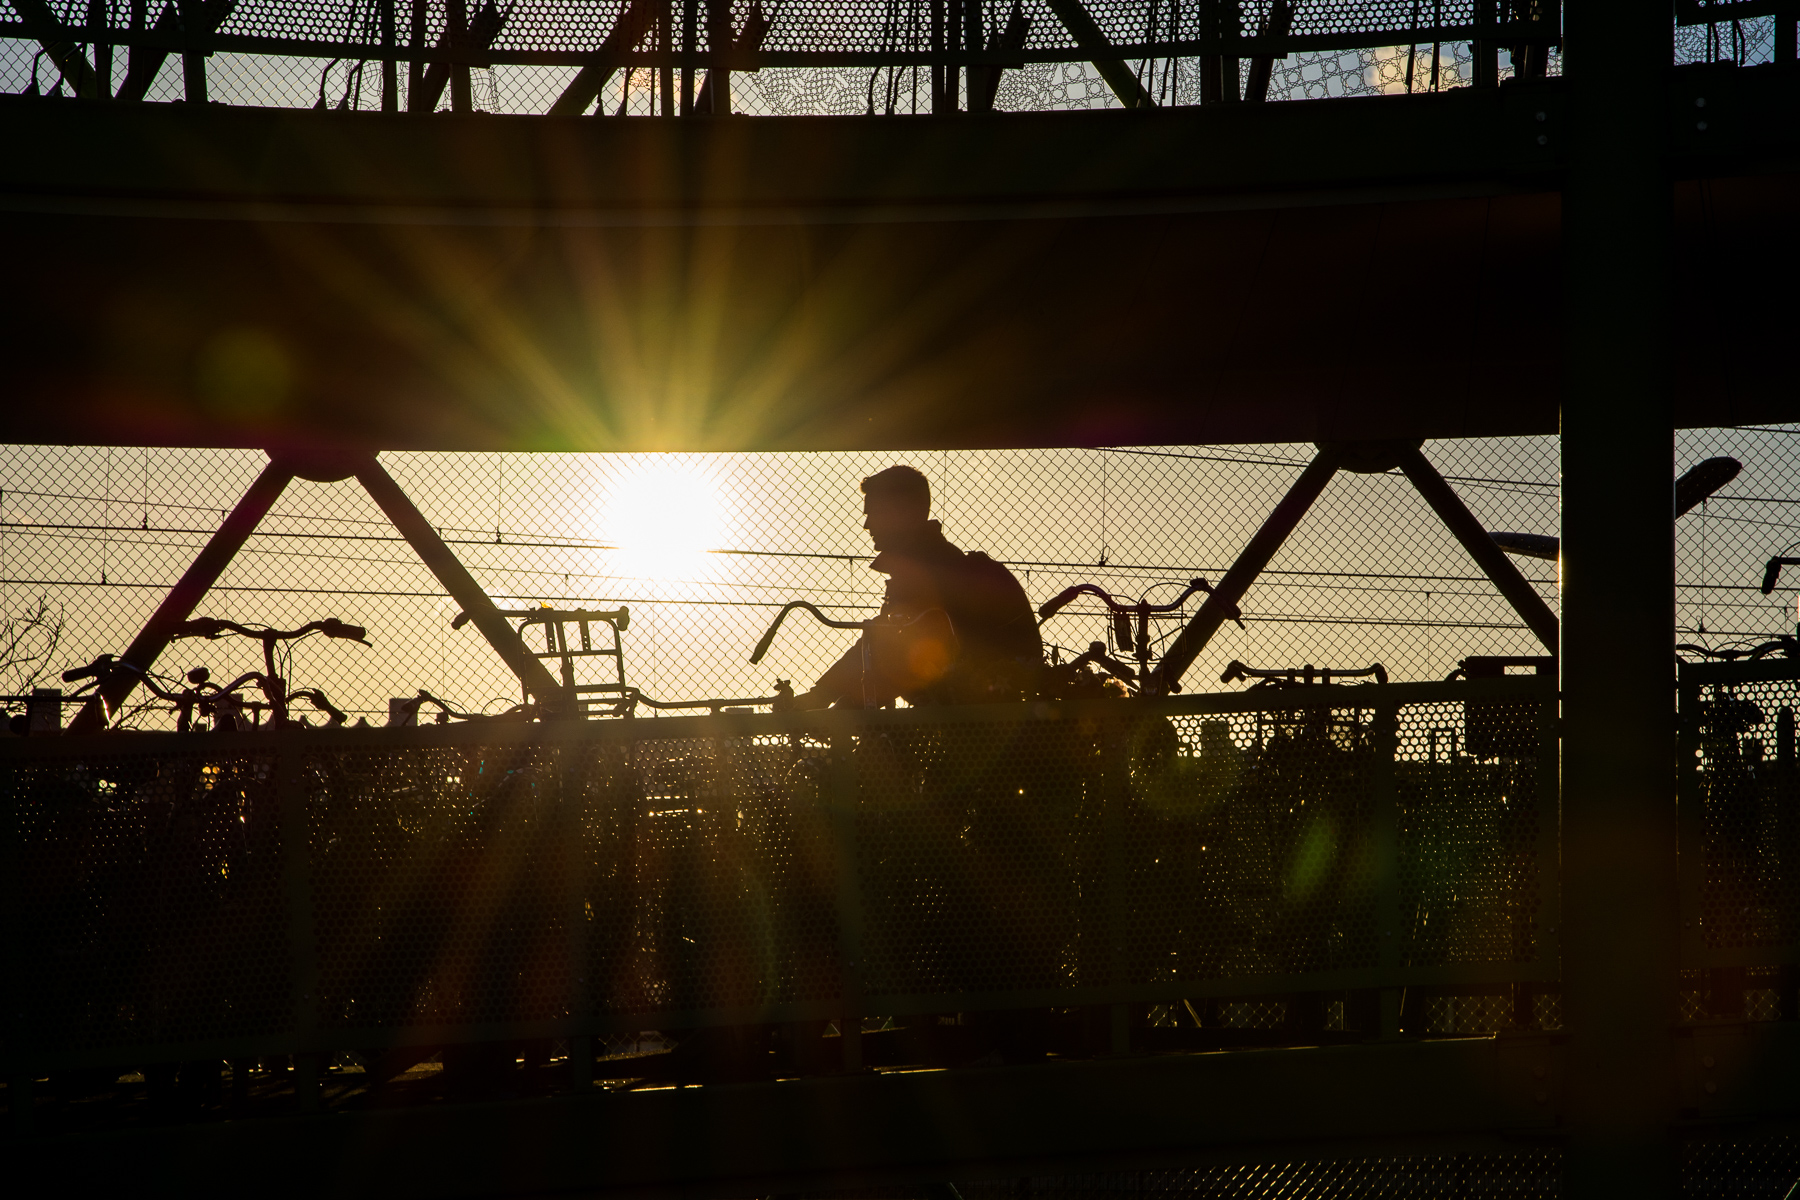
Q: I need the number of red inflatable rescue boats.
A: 0